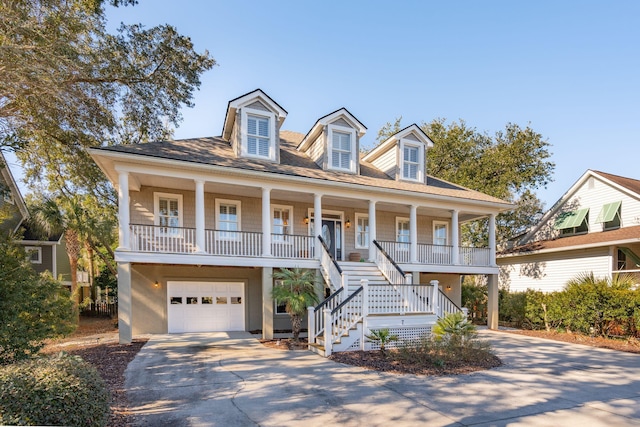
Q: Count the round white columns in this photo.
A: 8